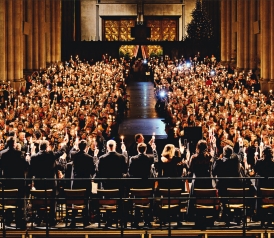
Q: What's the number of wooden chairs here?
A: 9